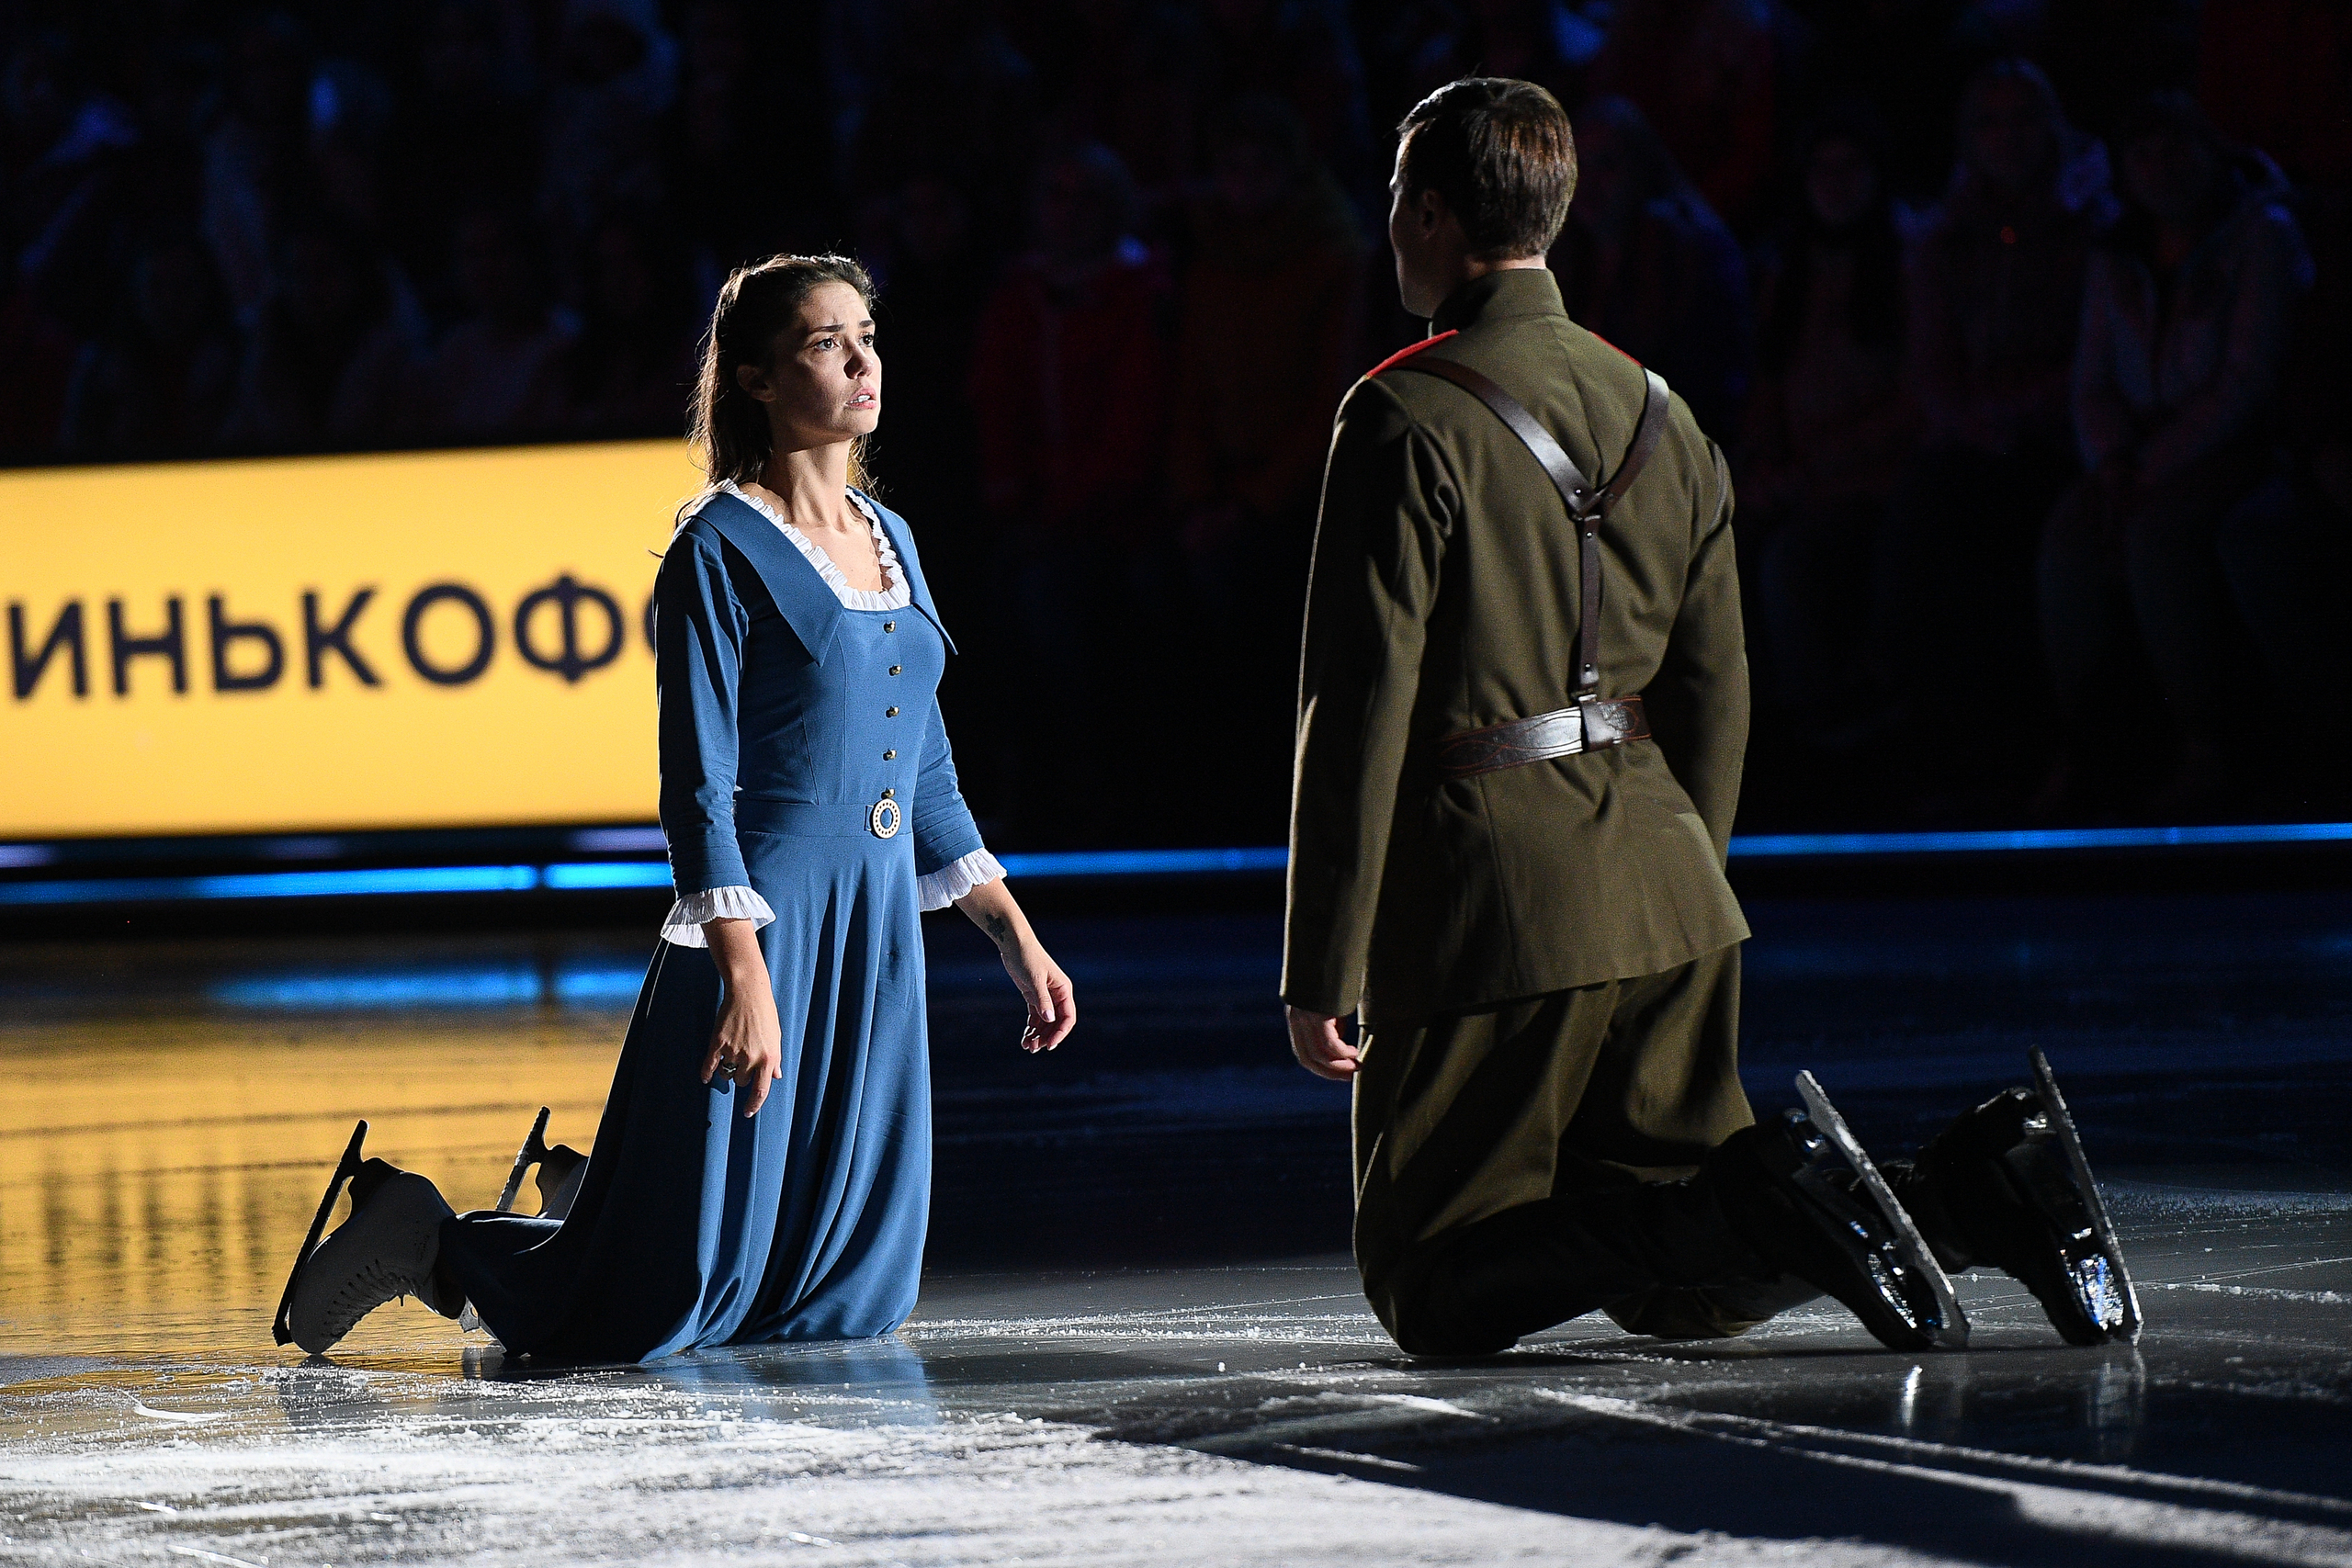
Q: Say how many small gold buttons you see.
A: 5